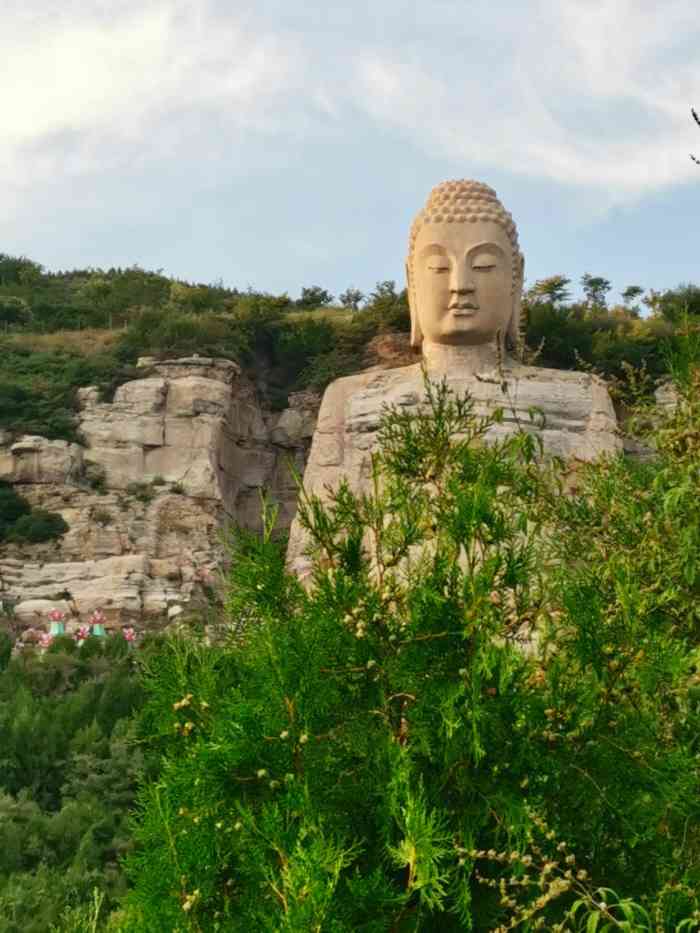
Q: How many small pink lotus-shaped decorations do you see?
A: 5